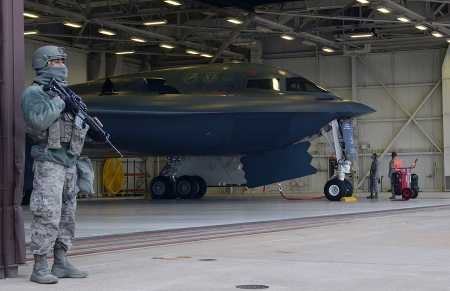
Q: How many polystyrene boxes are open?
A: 0